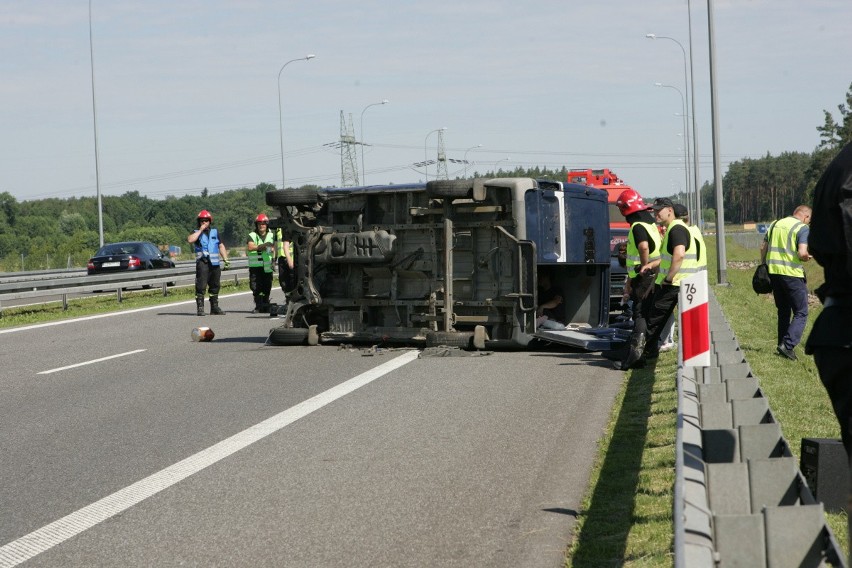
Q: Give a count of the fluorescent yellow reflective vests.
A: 5